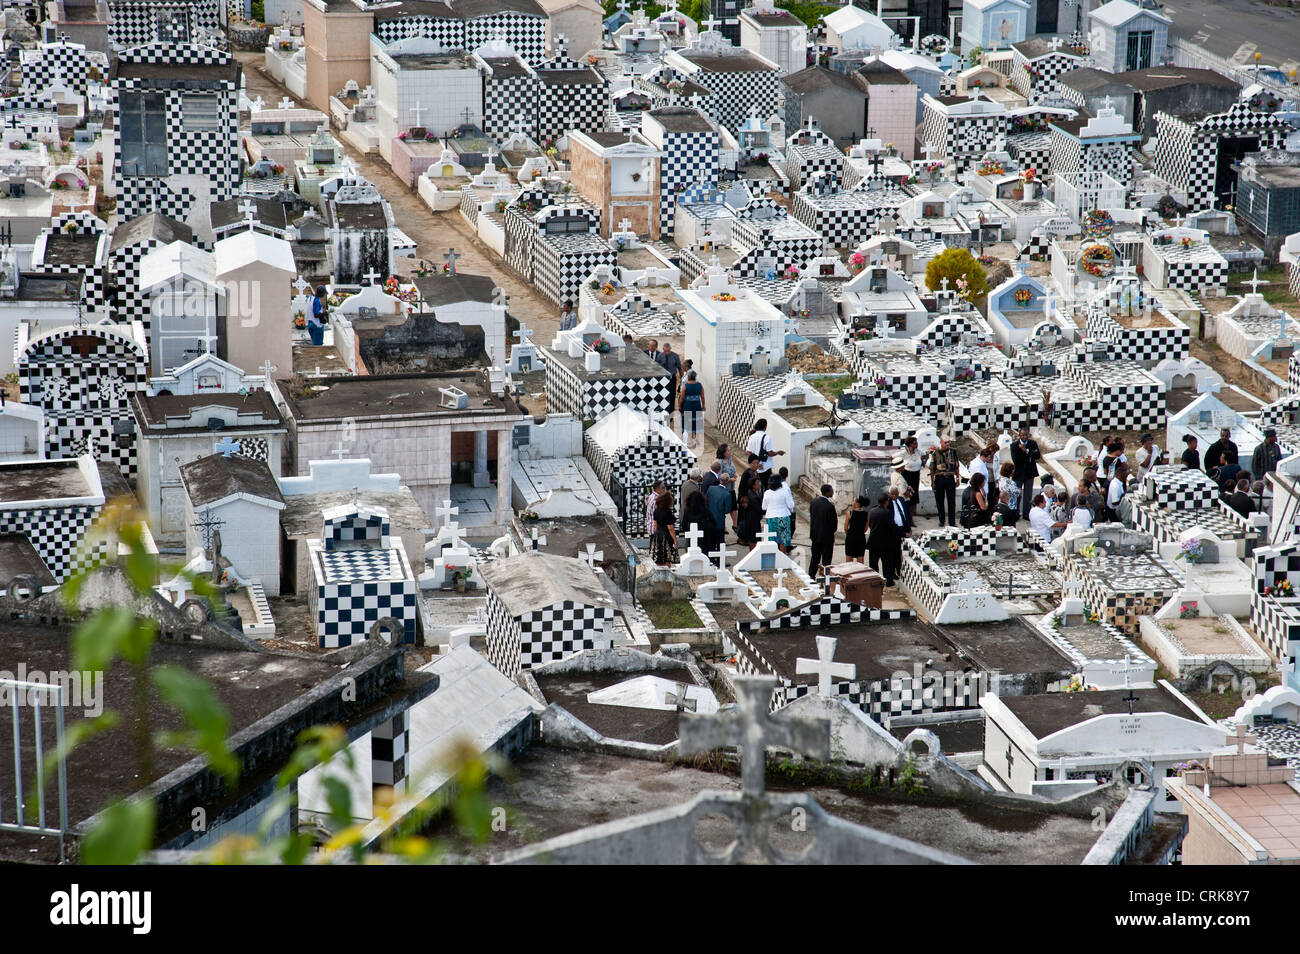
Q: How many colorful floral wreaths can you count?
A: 2